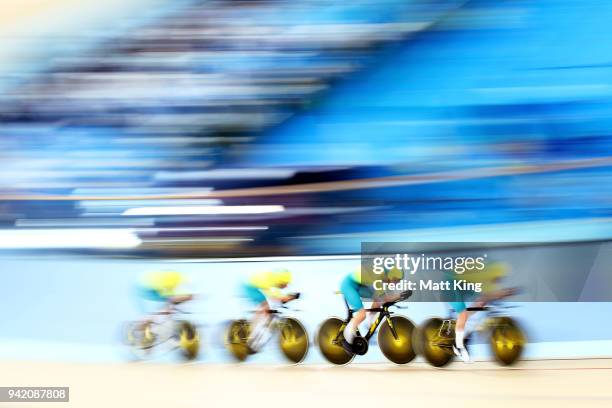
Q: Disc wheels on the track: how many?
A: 8